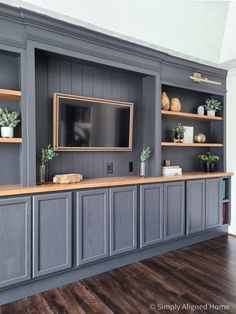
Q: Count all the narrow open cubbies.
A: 2